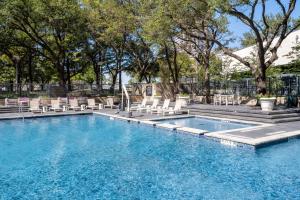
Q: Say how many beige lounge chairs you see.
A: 9